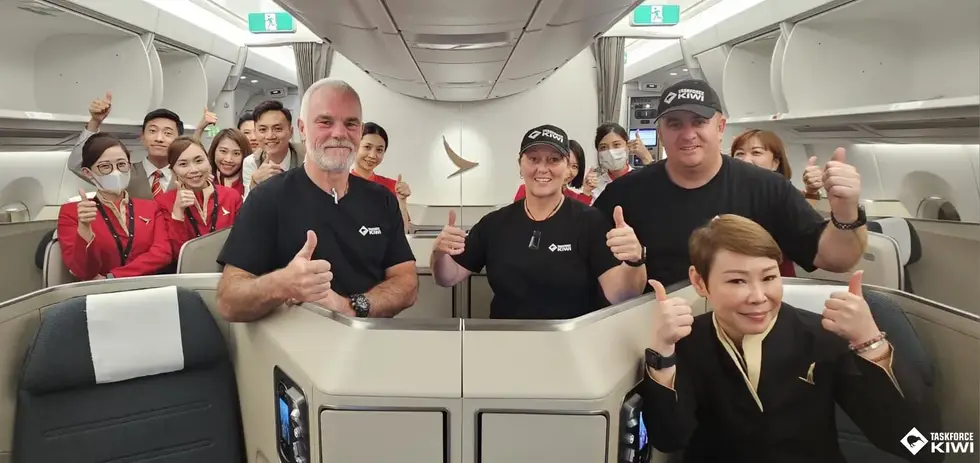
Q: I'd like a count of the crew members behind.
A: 10